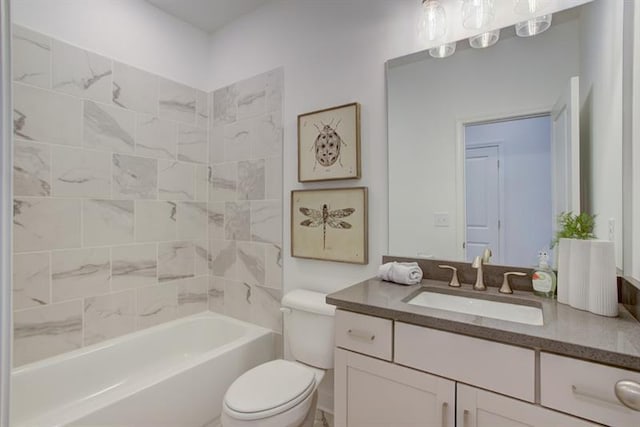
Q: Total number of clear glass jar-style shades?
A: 3